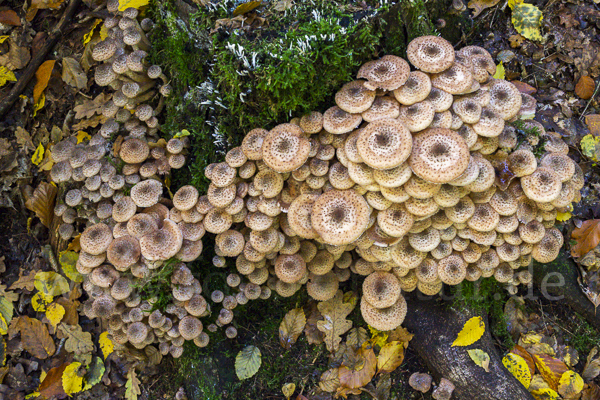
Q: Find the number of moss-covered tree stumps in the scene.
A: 1